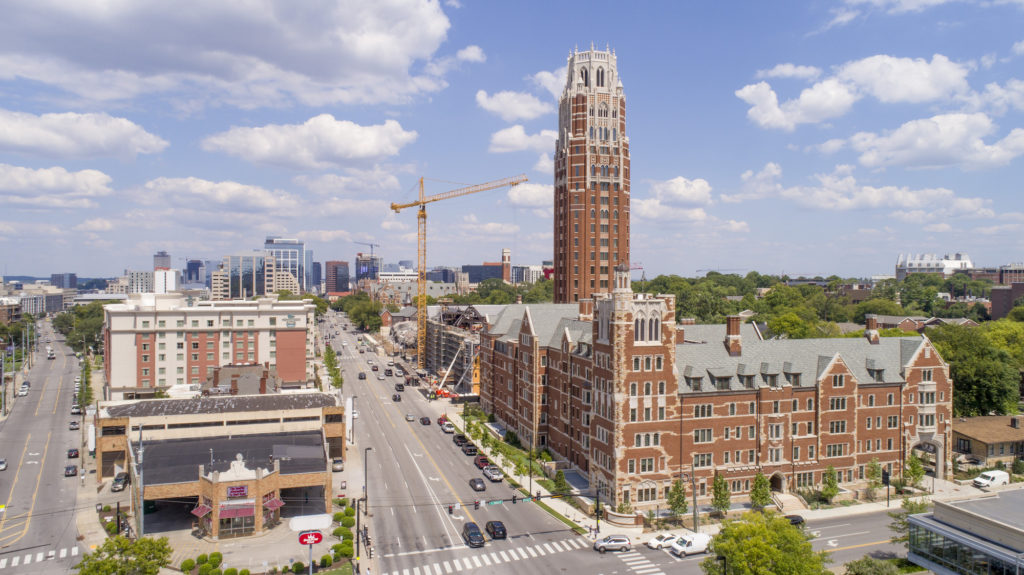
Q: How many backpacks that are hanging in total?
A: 0